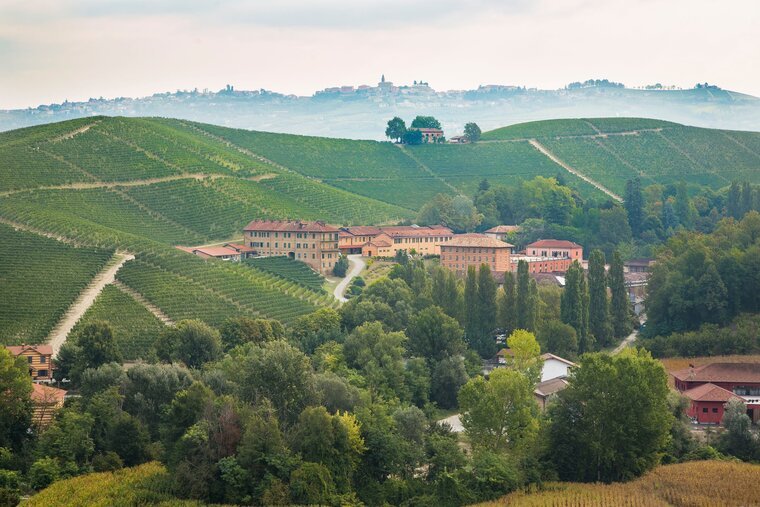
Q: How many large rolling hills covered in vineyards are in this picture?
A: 2